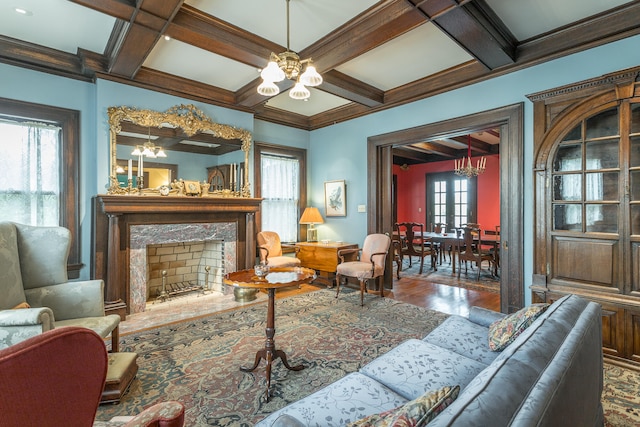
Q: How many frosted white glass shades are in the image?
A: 4